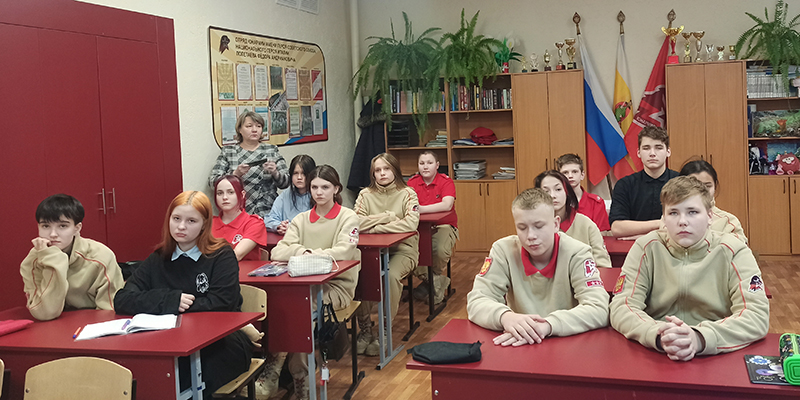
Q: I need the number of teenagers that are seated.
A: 13